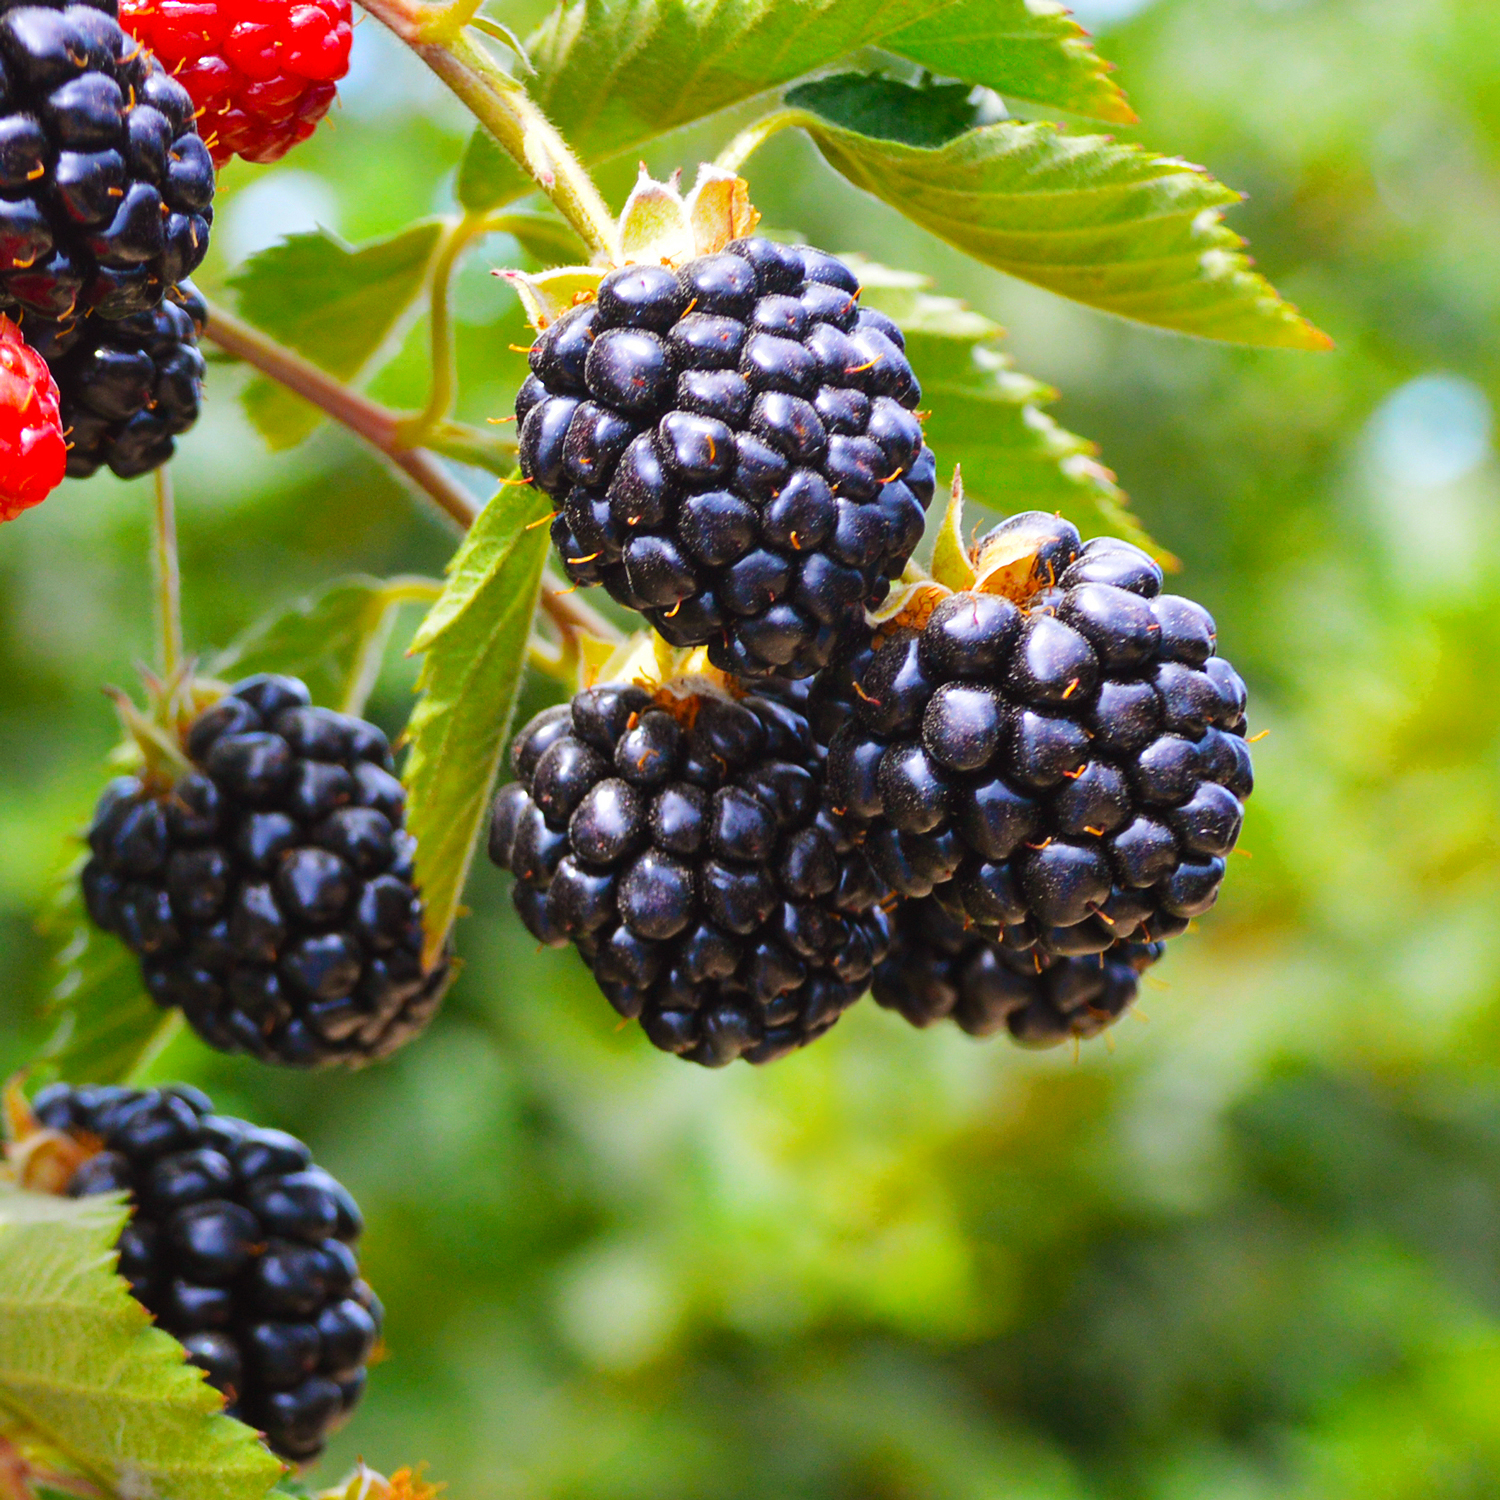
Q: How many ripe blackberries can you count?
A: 8